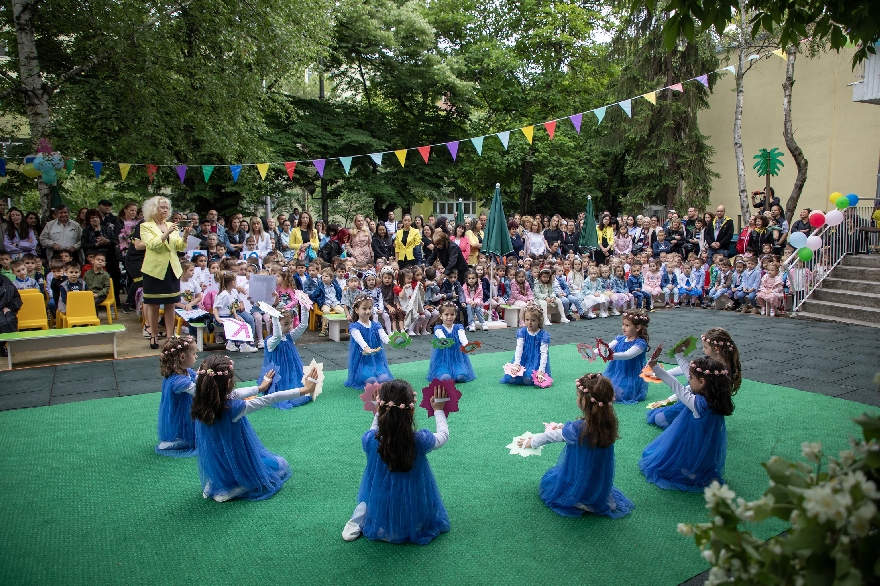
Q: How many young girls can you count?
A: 11